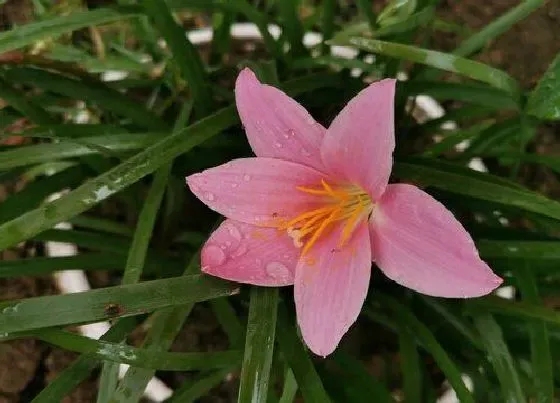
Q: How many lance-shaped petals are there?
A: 6